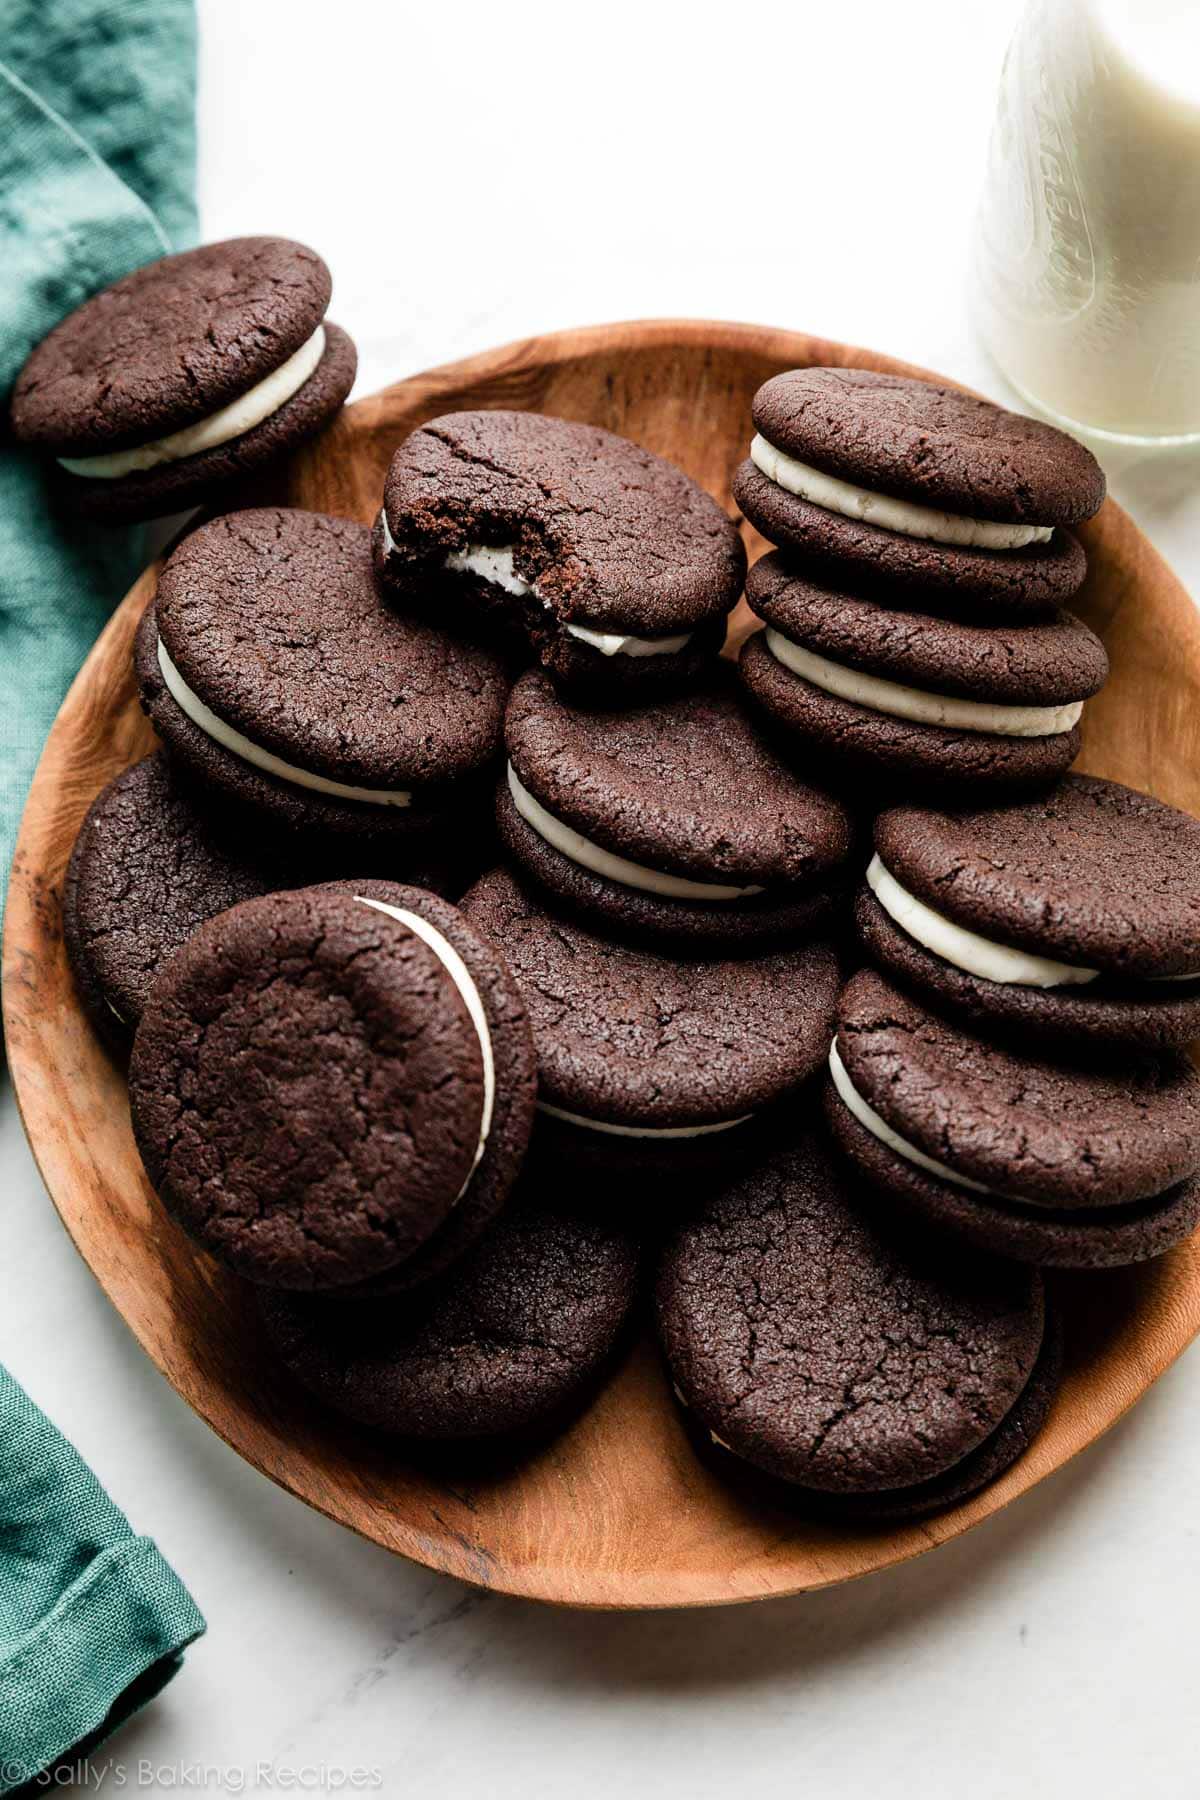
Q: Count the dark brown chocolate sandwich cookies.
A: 13